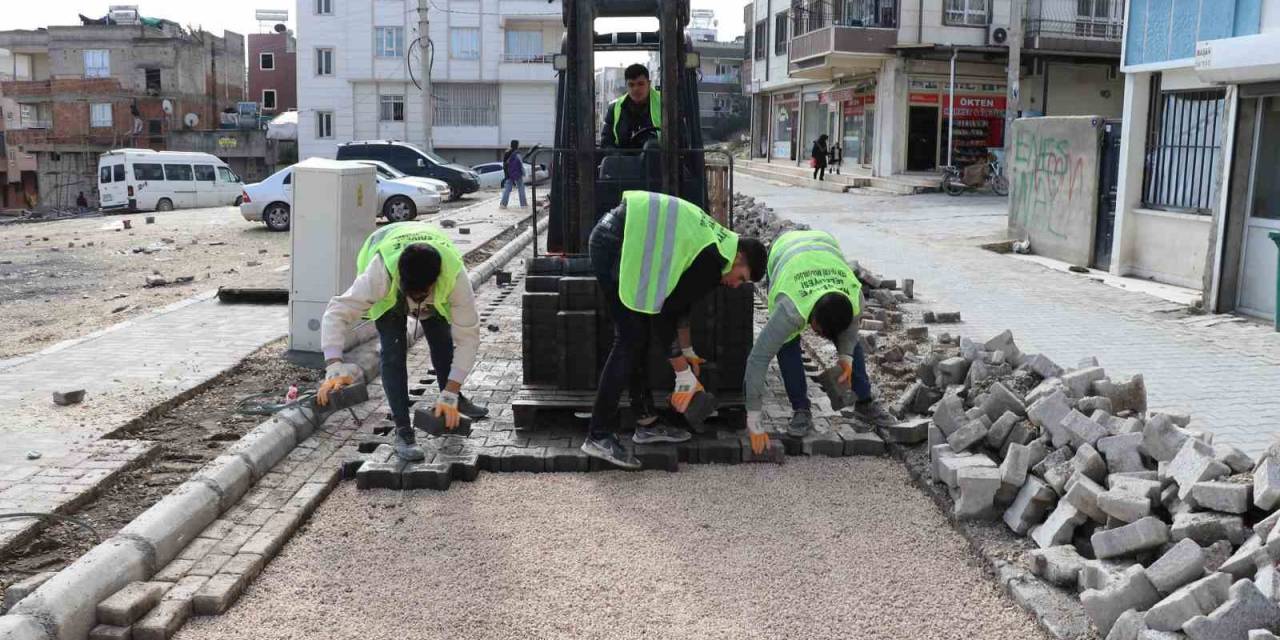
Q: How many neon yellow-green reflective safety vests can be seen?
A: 4